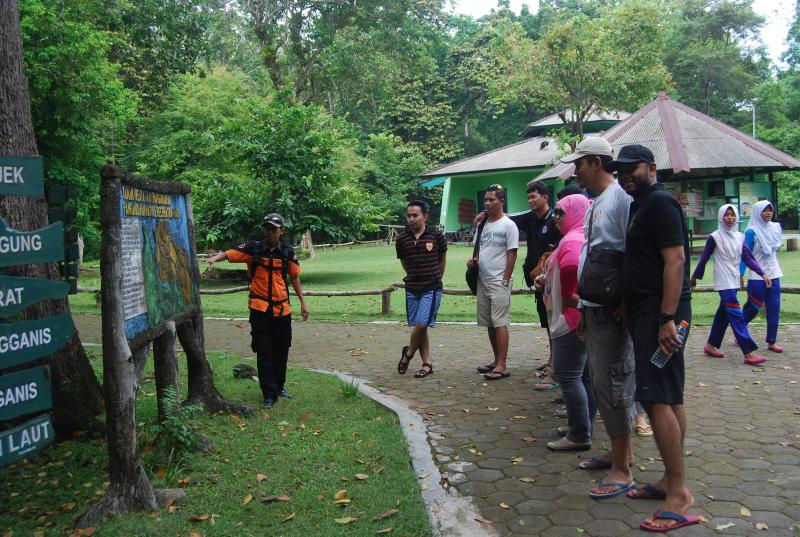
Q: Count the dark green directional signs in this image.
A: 6